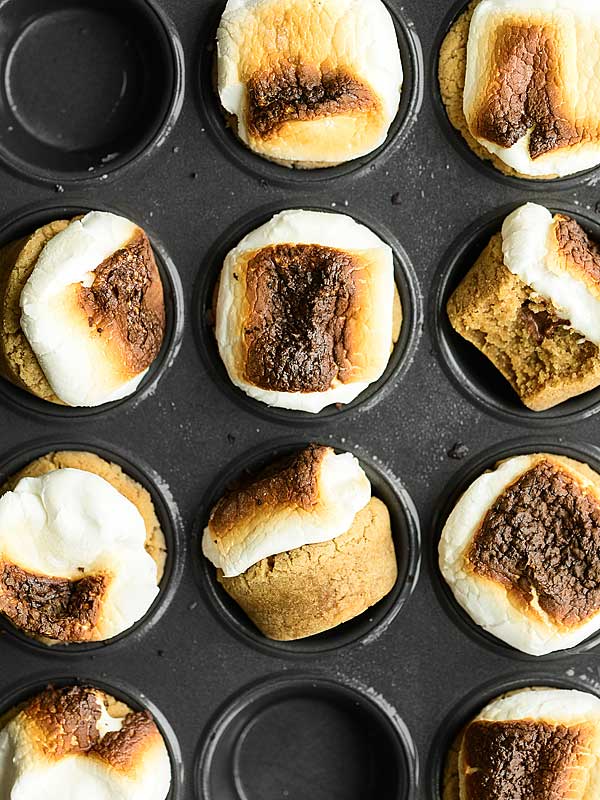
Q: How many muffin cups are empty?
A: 2